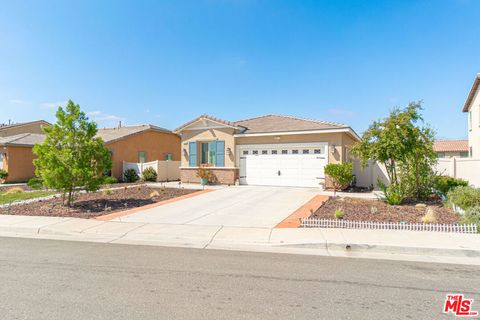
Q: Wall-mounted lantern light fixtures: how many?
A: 3